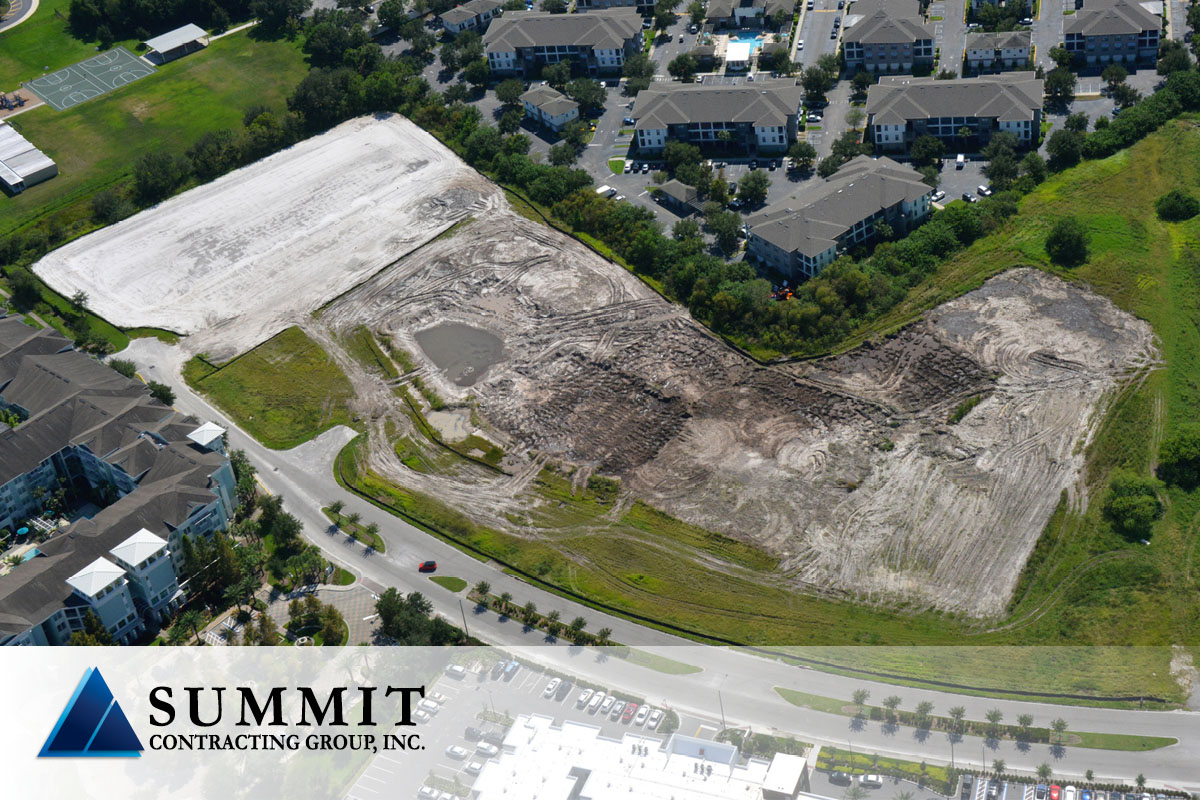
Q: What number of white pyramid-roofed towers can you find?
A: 3